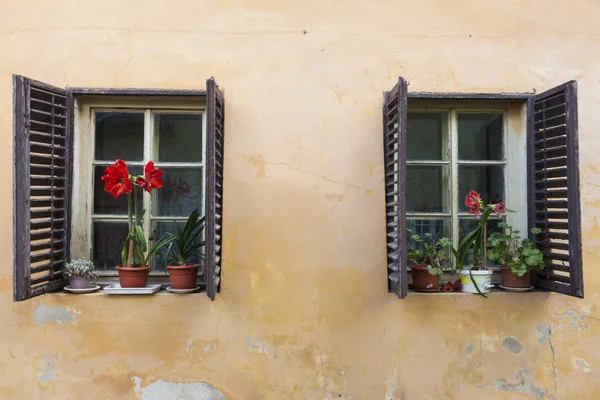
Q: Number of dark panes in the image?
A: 12